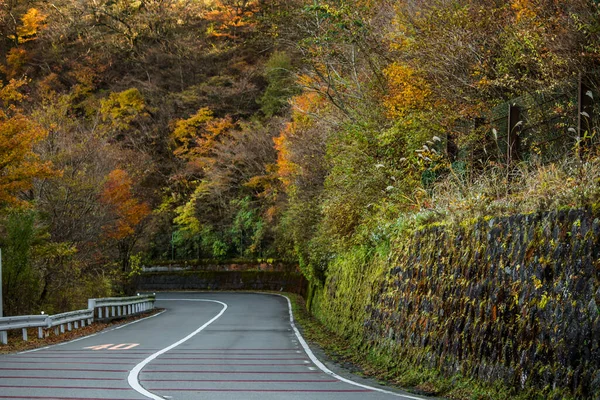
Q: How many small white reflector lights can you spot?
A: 3